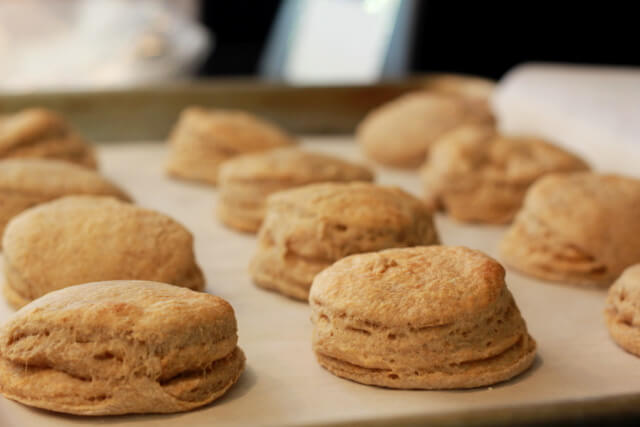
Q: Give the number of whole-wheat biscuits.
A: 12